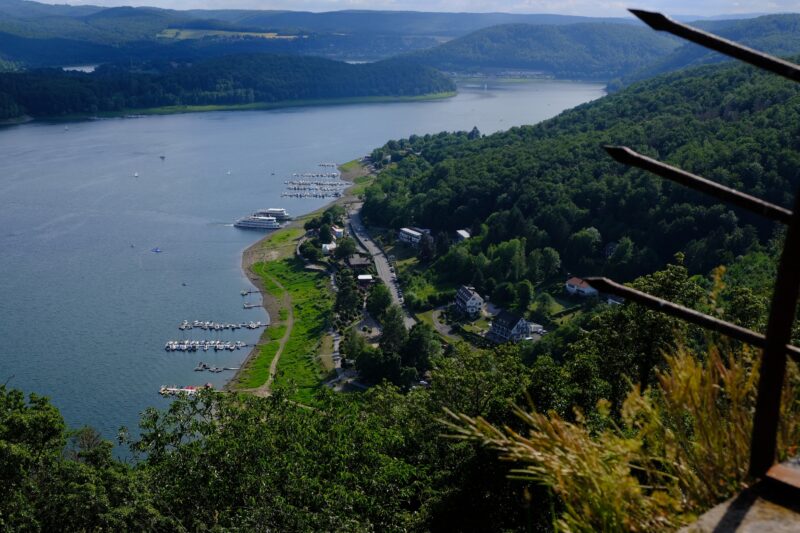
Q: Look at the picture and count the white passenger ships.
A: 2